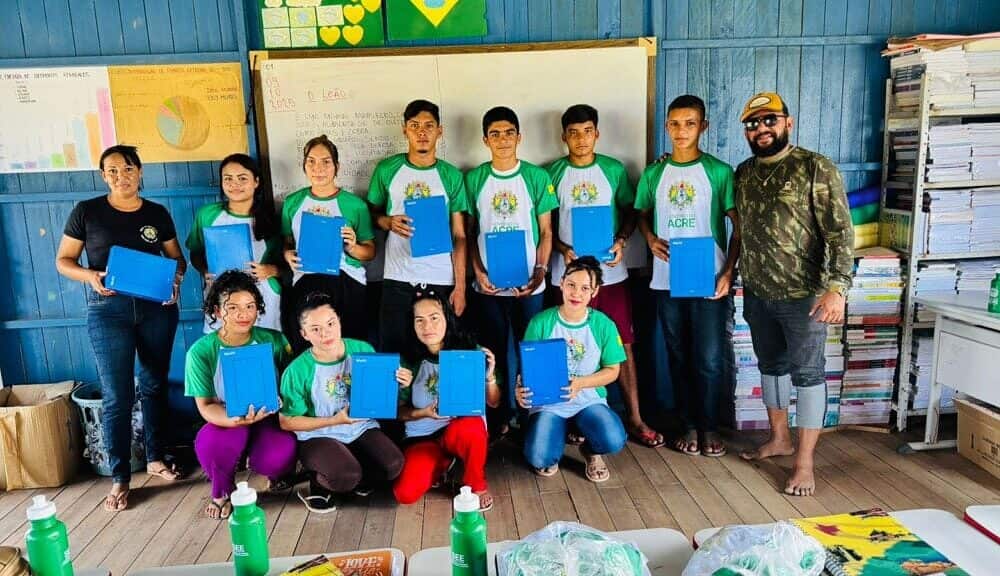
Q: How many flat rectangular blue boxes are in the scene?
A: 11